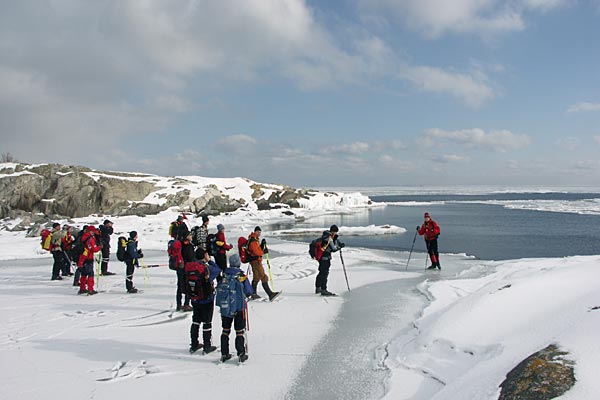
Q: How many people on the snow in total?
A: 15